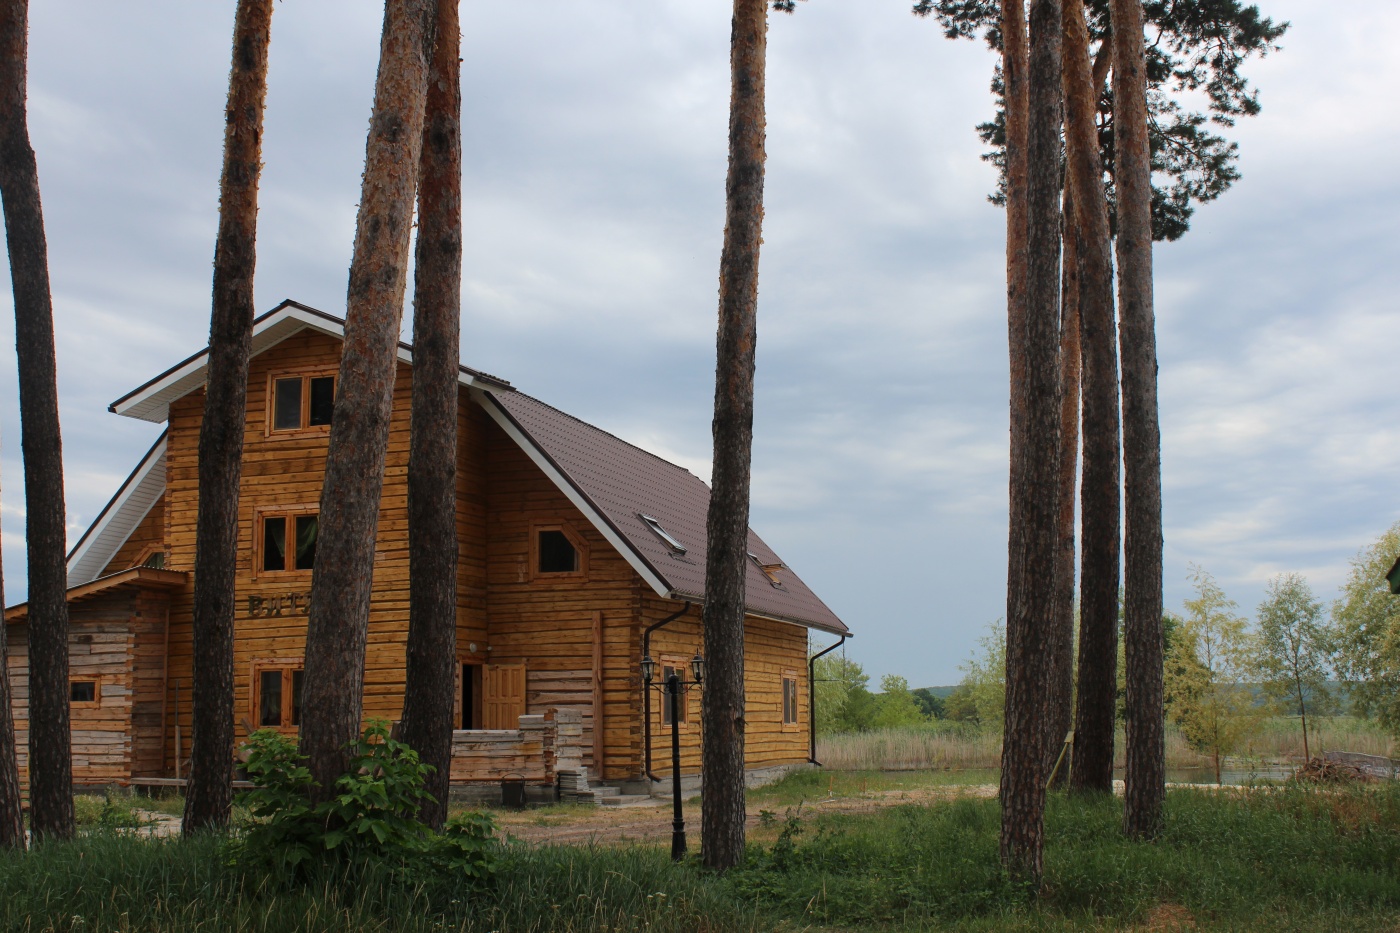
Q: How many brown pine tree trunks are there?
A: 11